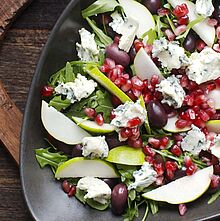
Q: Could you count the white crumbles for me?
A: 13